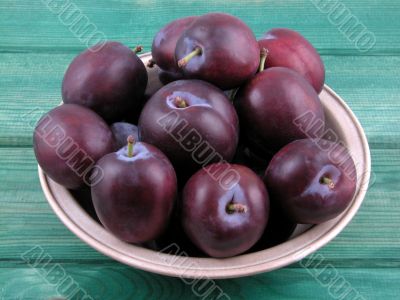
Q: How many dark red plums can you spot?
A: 10